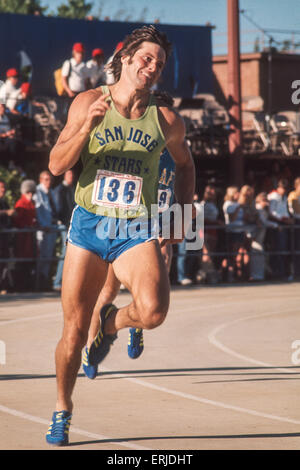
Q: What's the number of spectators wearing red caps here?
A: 5